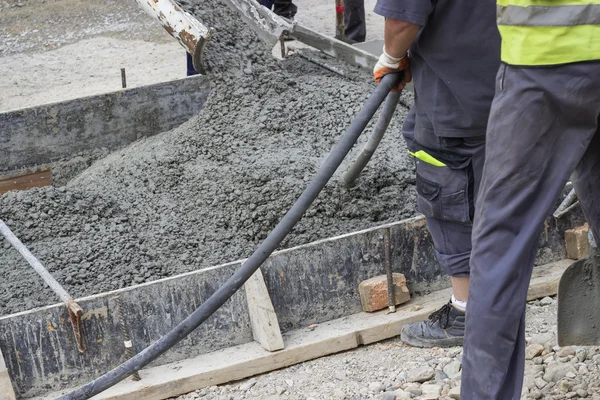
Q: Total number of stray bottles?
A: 0